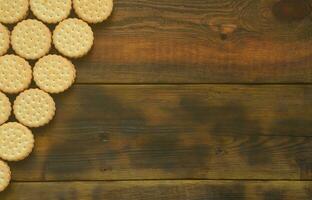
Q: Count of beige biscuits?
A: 12